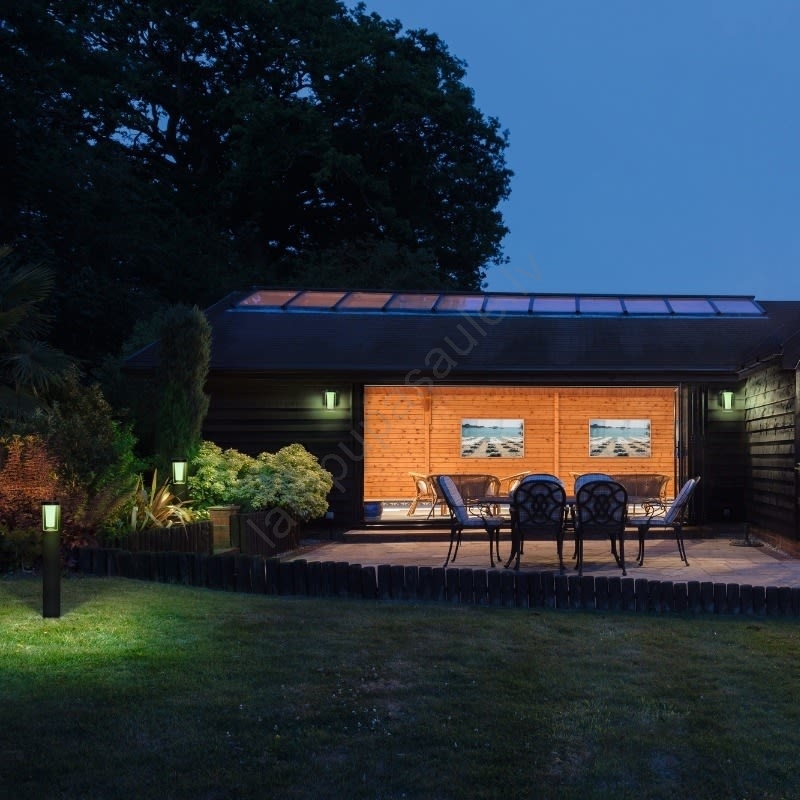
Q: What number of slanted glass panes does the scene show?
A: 11